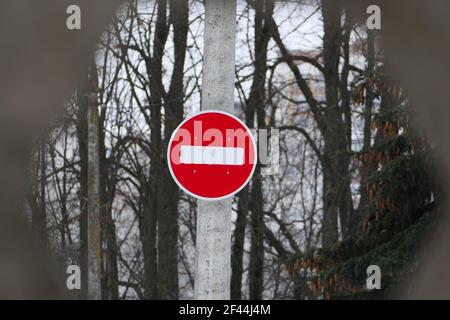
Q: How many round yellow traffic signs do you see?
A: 0